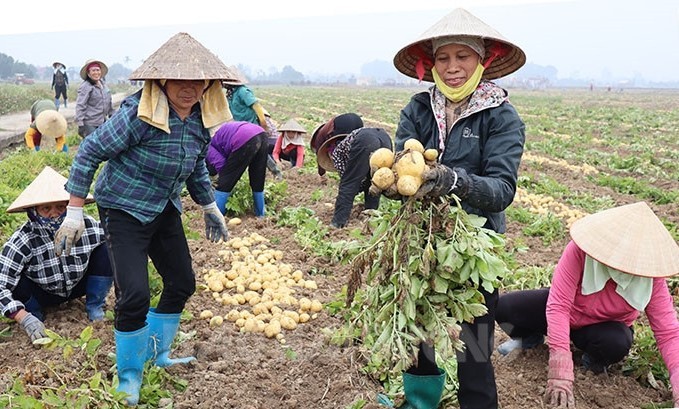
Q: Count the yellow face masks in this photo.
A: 1